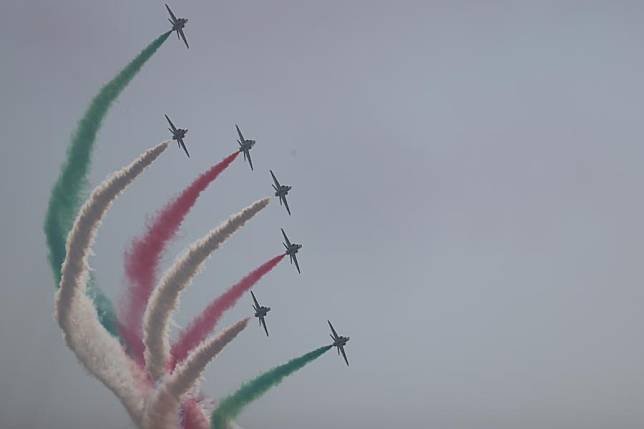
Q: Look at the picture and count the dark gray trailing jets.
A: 7